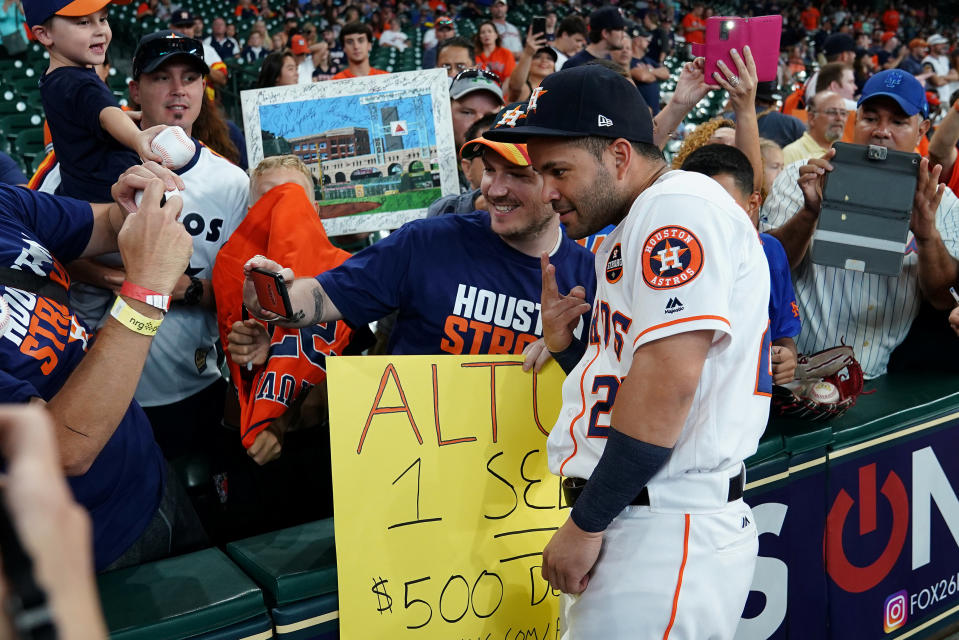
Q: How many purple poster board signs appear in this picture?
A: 0